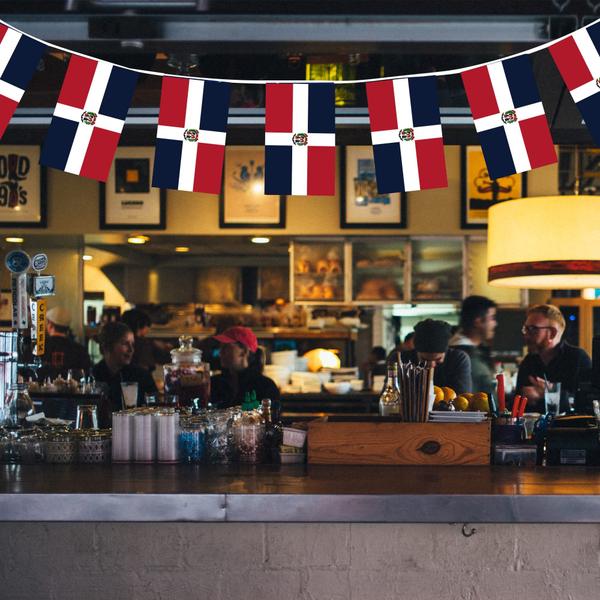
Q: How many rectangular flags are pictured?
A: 7